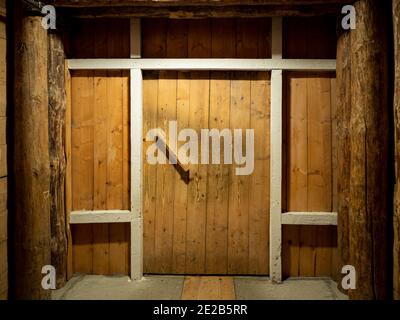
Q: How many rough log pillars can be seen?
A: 4